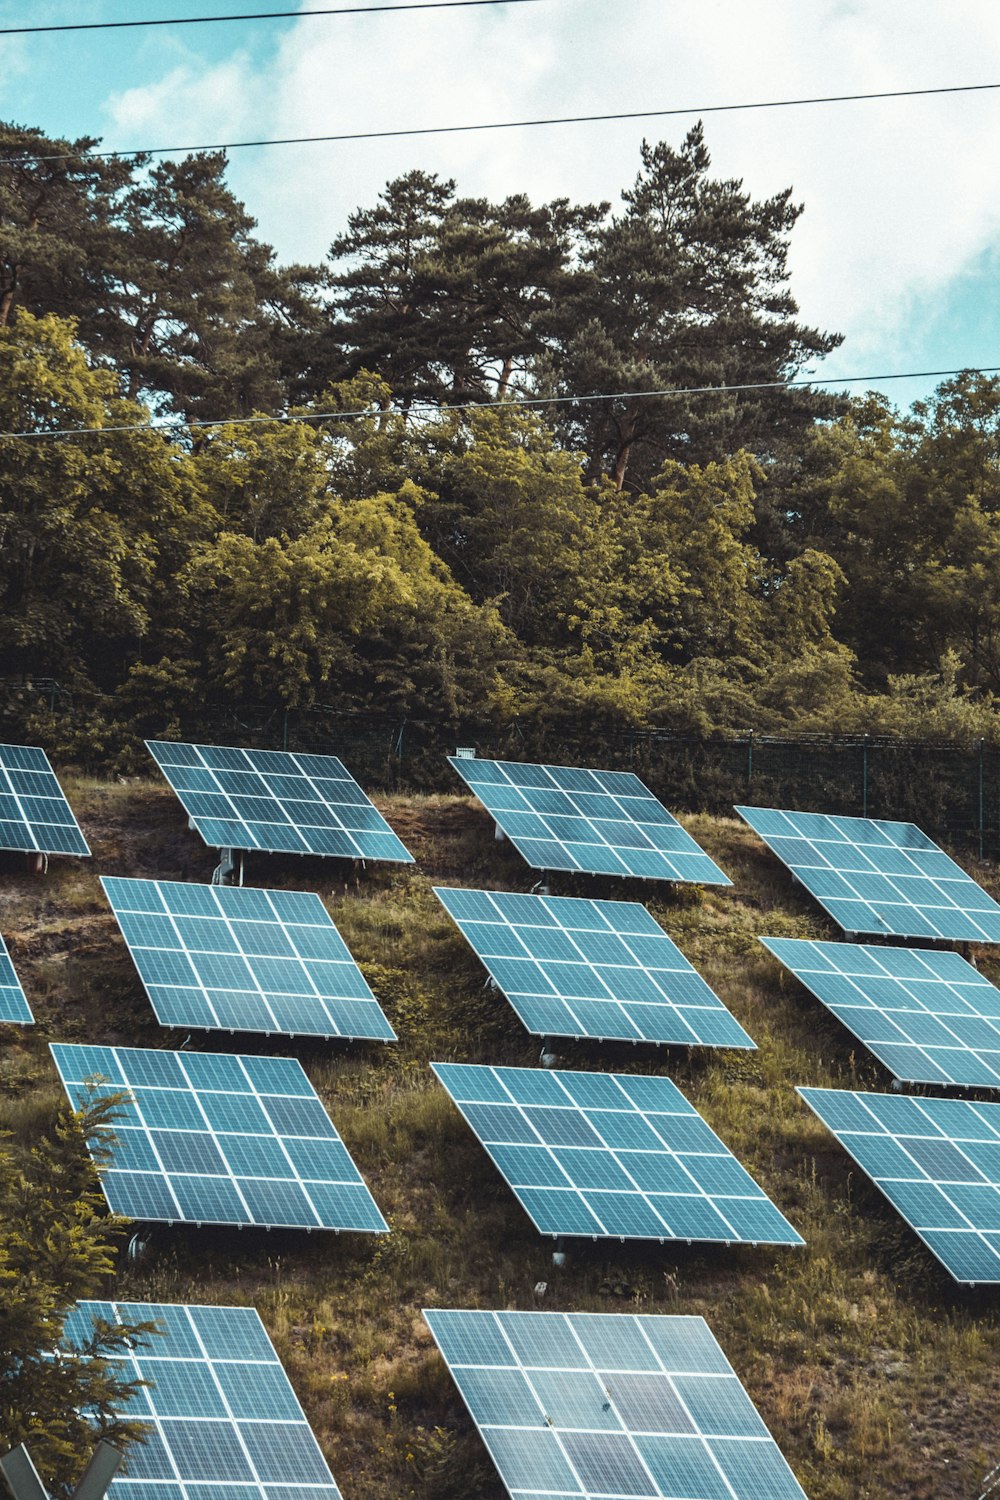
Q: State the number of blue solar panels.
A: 13